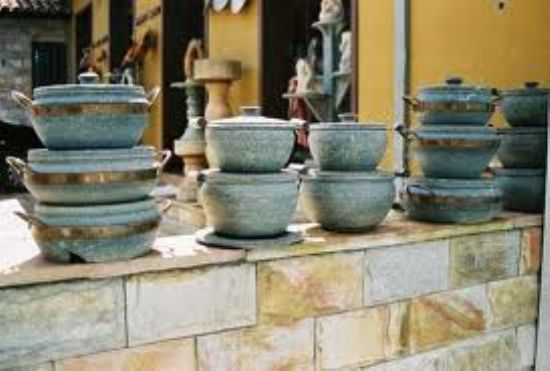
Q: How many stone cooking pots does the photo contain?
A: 13